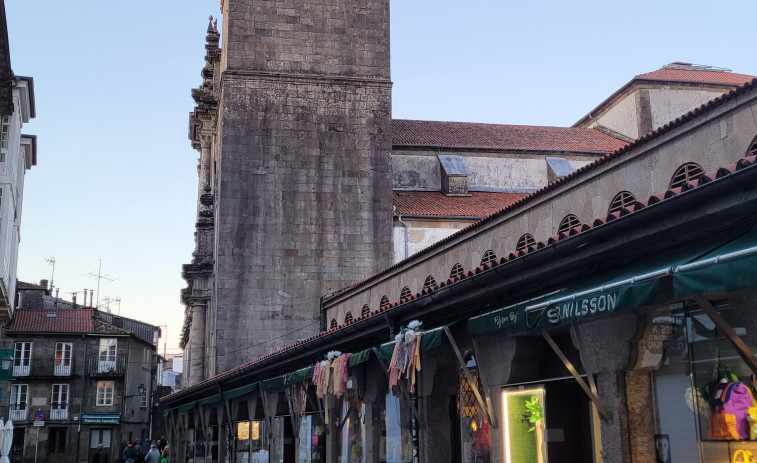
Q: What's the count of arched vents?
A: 13